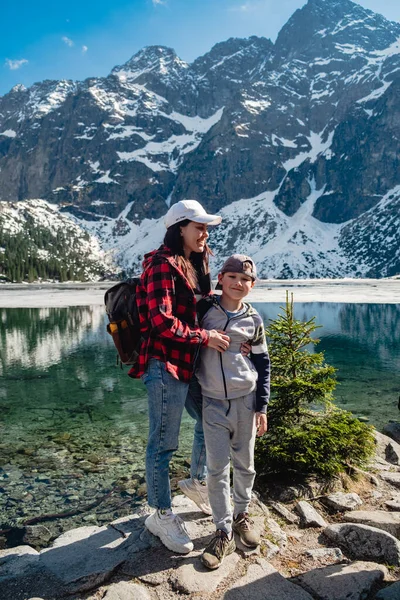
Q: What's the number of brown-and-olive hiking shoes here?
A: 2